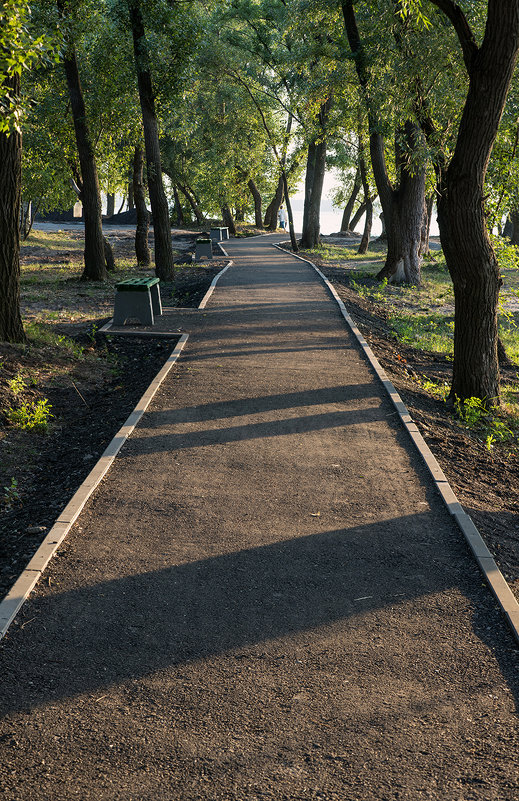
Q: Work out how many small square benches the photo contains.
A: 3